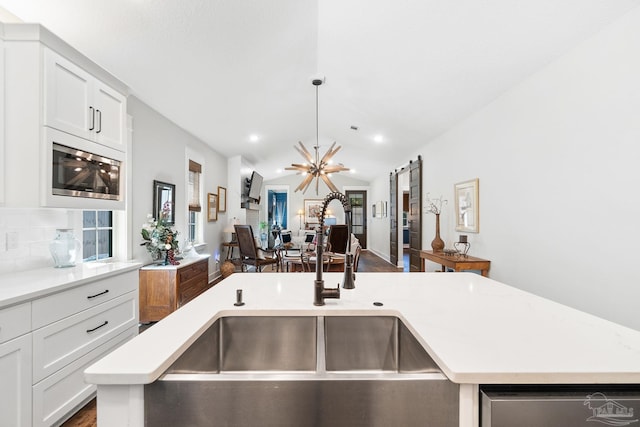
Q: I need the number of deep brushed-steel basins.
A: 2